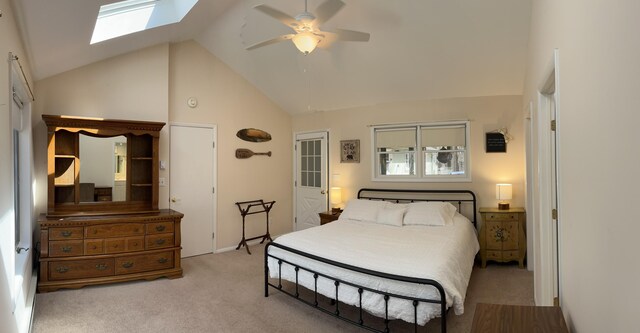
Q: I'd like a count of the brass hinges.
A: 3